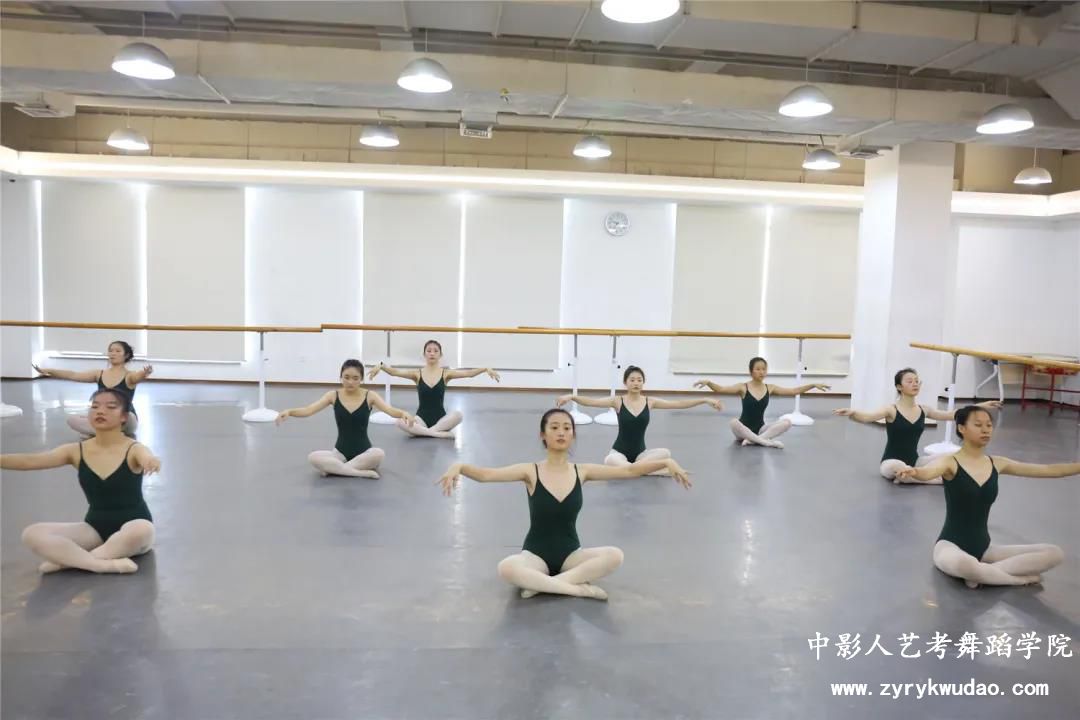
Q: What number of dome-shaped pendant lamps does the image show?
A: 10